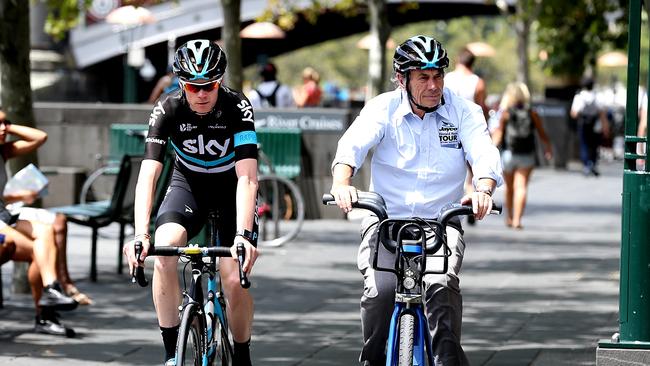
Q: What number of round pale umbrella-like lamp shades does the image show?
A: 5